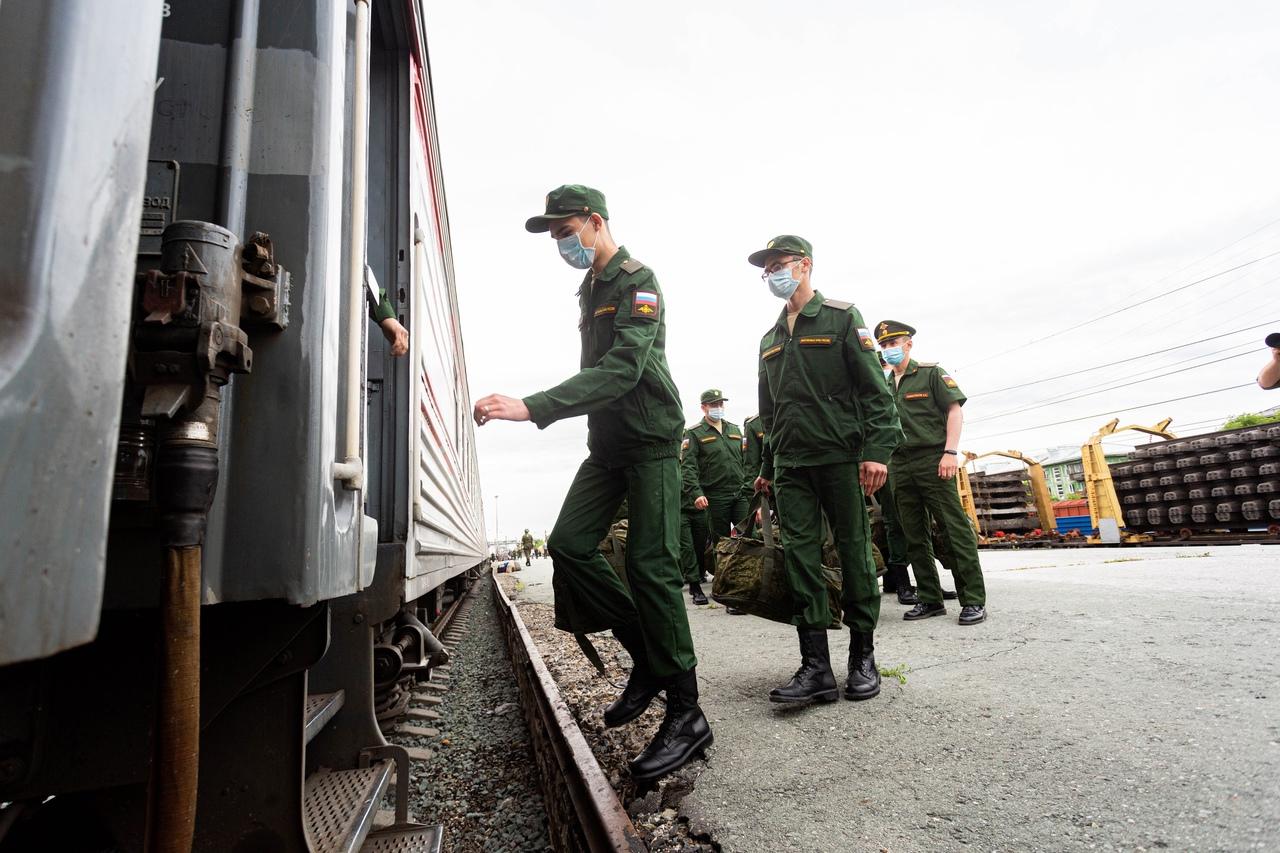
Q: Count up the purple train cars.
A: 0